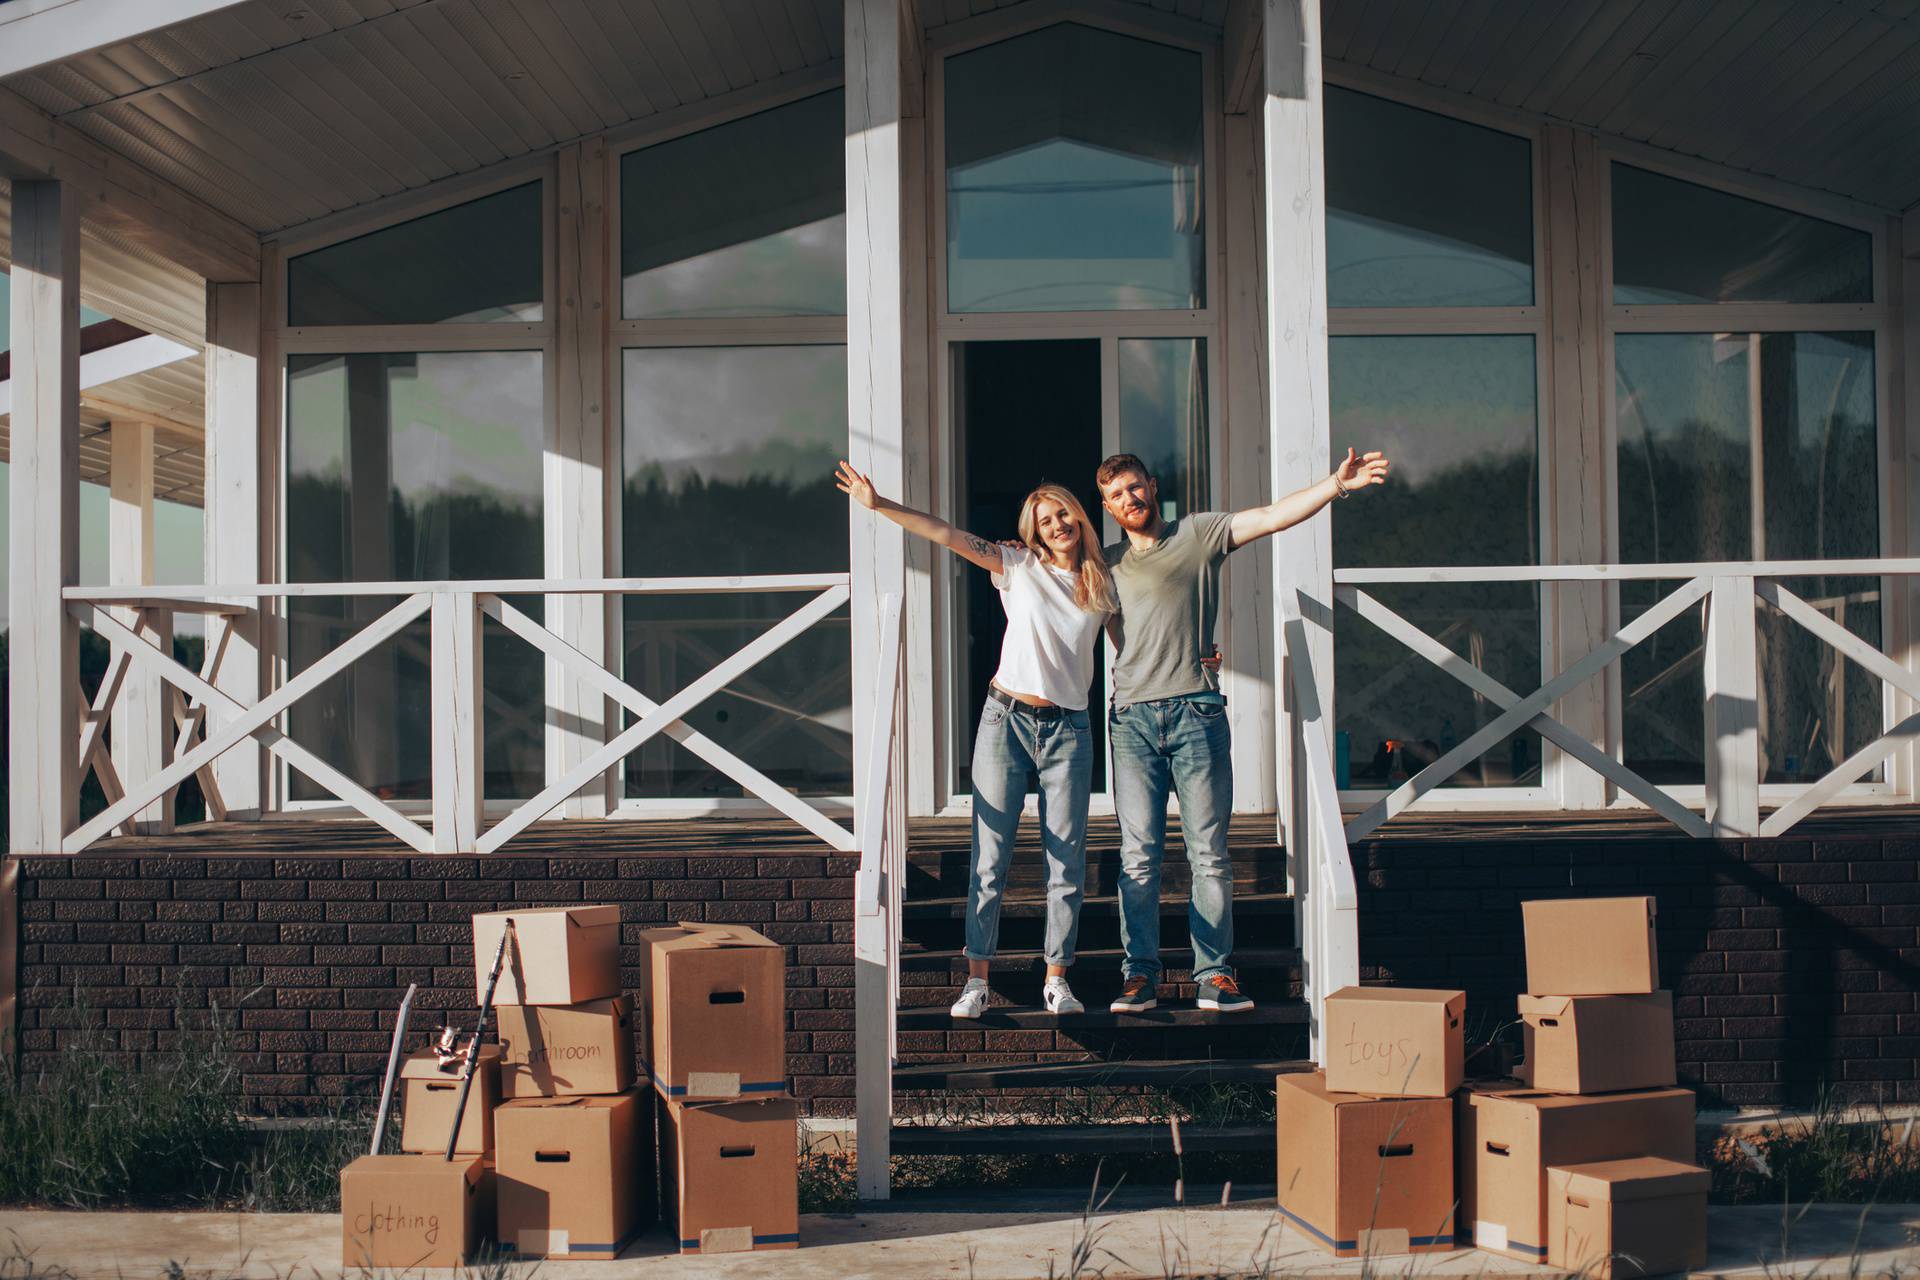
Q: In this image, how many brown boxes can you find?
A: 13